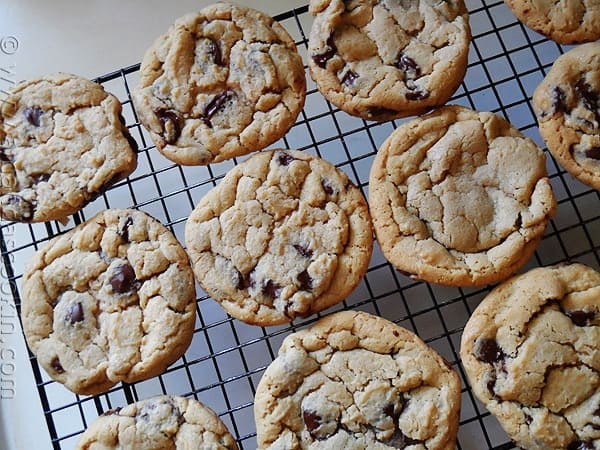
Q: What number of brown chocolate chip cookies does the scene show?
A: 11